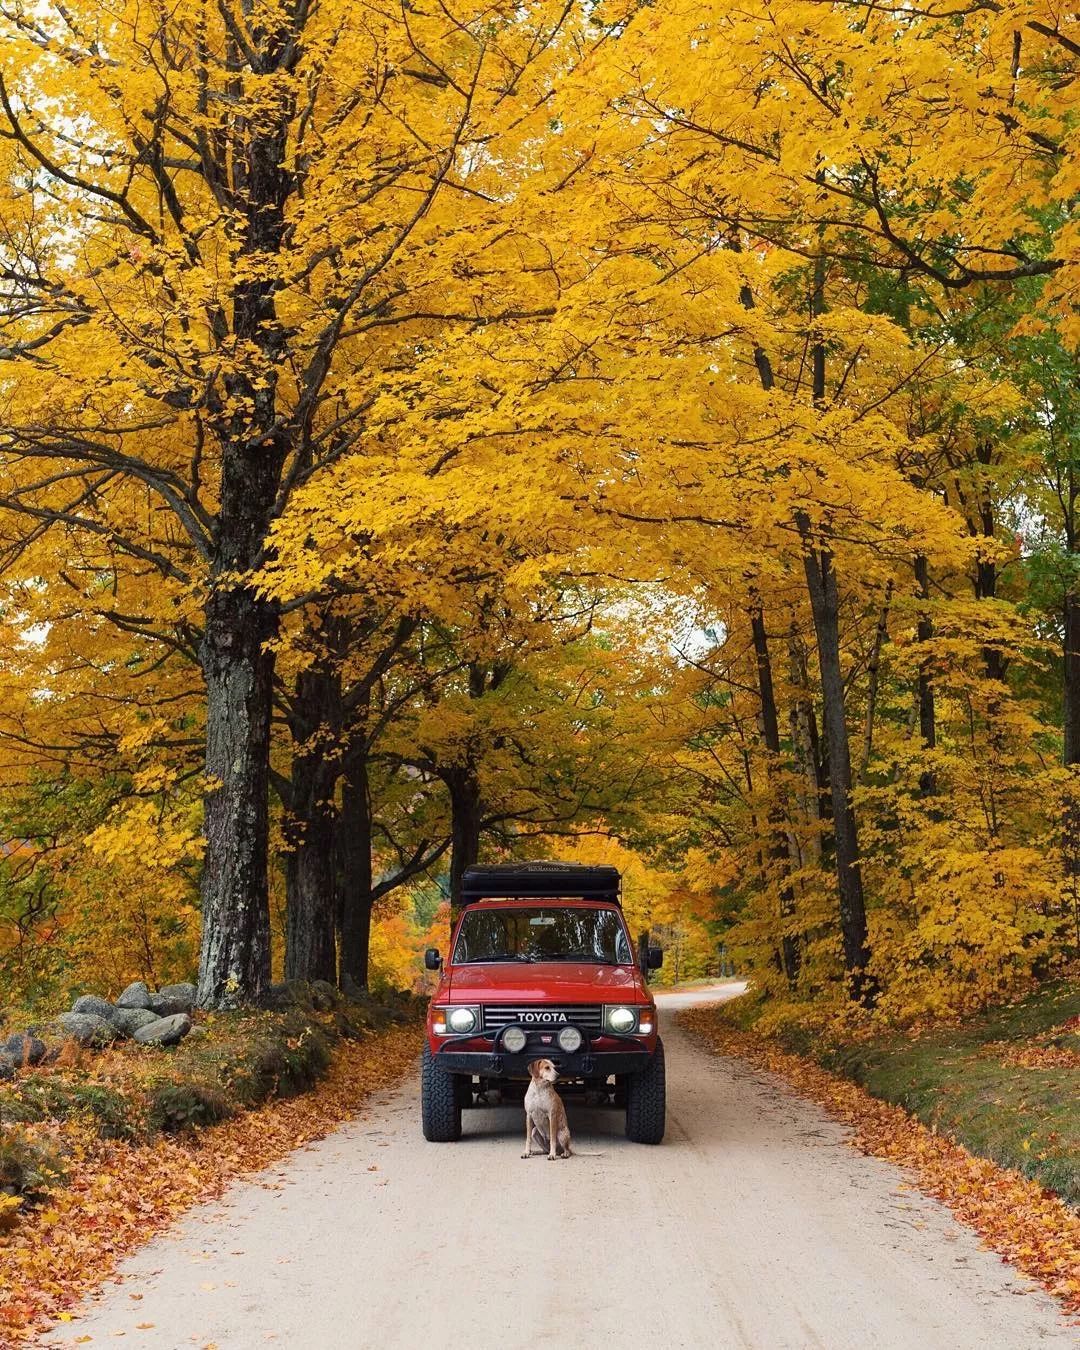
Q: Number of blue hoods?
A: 0